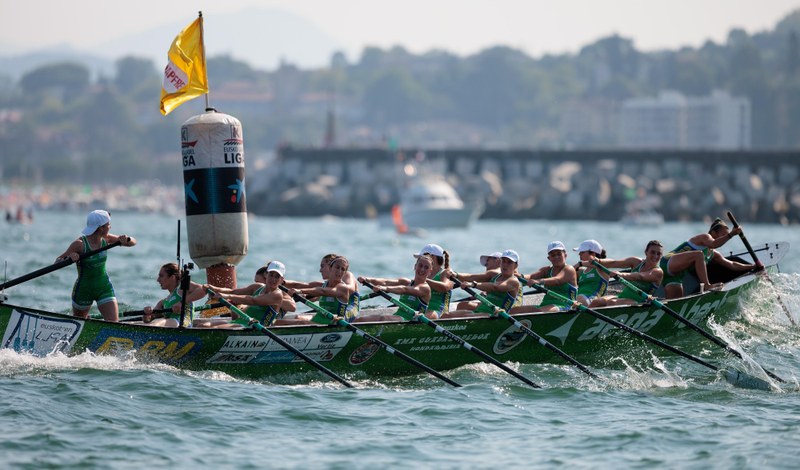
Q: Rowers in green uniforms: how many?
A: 14